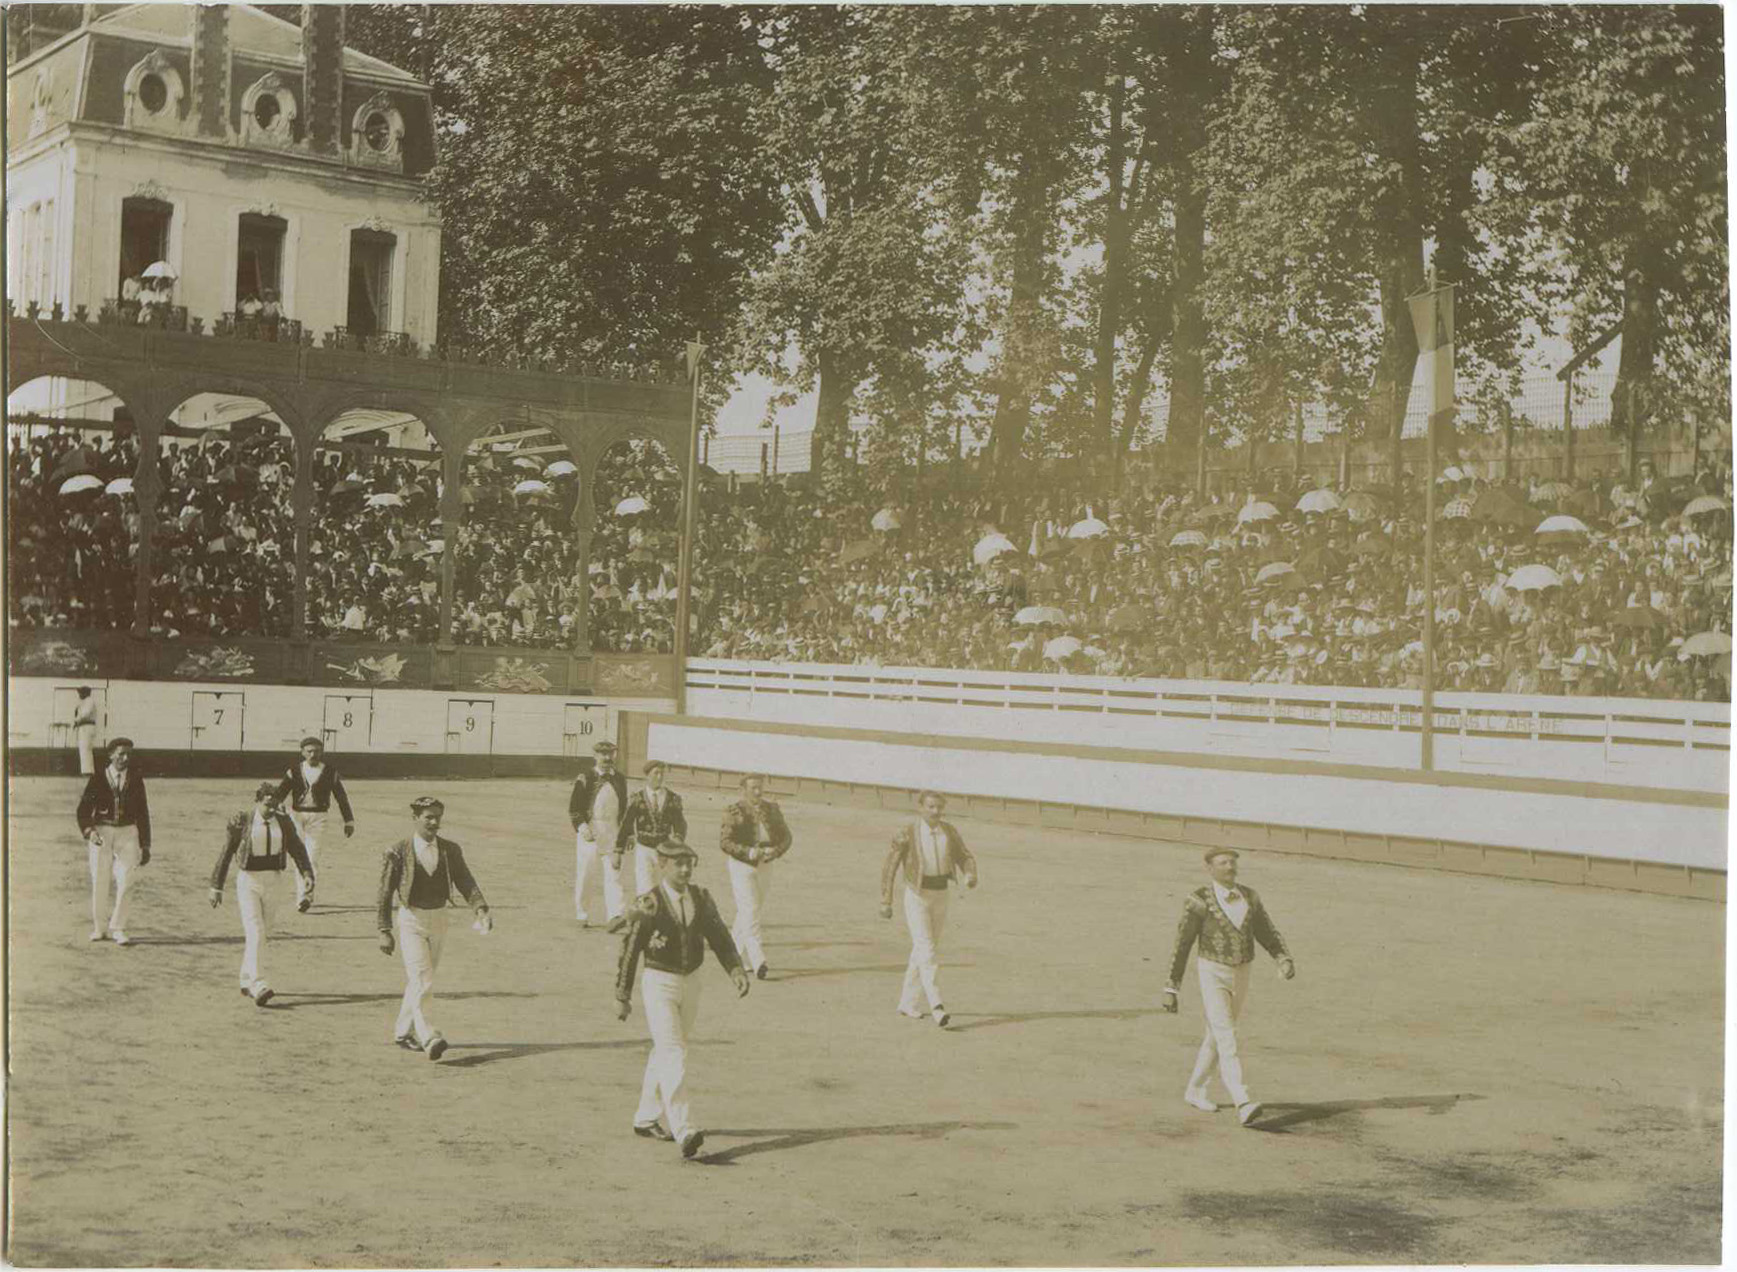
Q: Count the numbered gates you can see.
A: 4